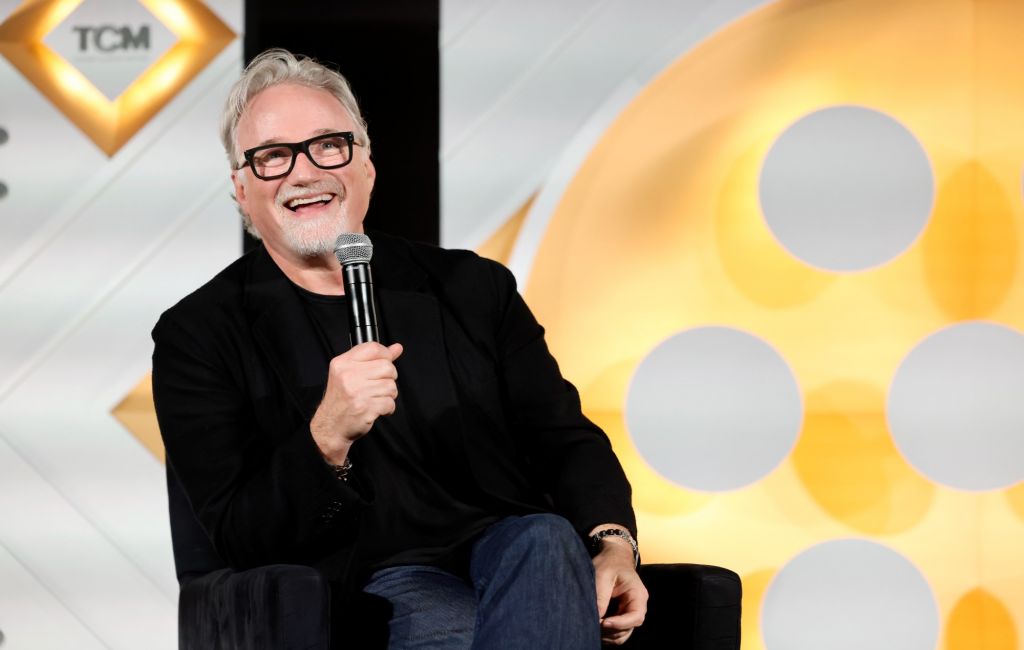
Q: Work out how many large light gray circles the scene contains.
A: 4